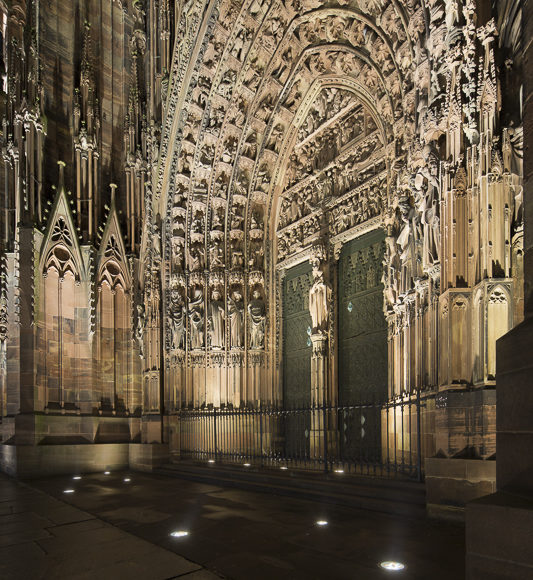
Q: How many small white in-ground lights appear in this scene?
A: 11